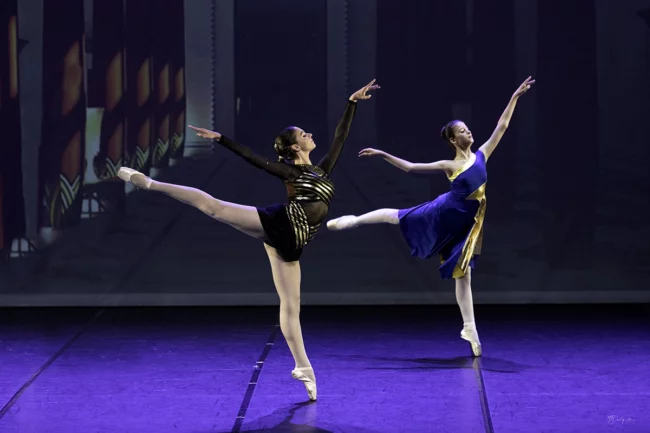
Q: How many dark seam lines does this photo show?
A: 3